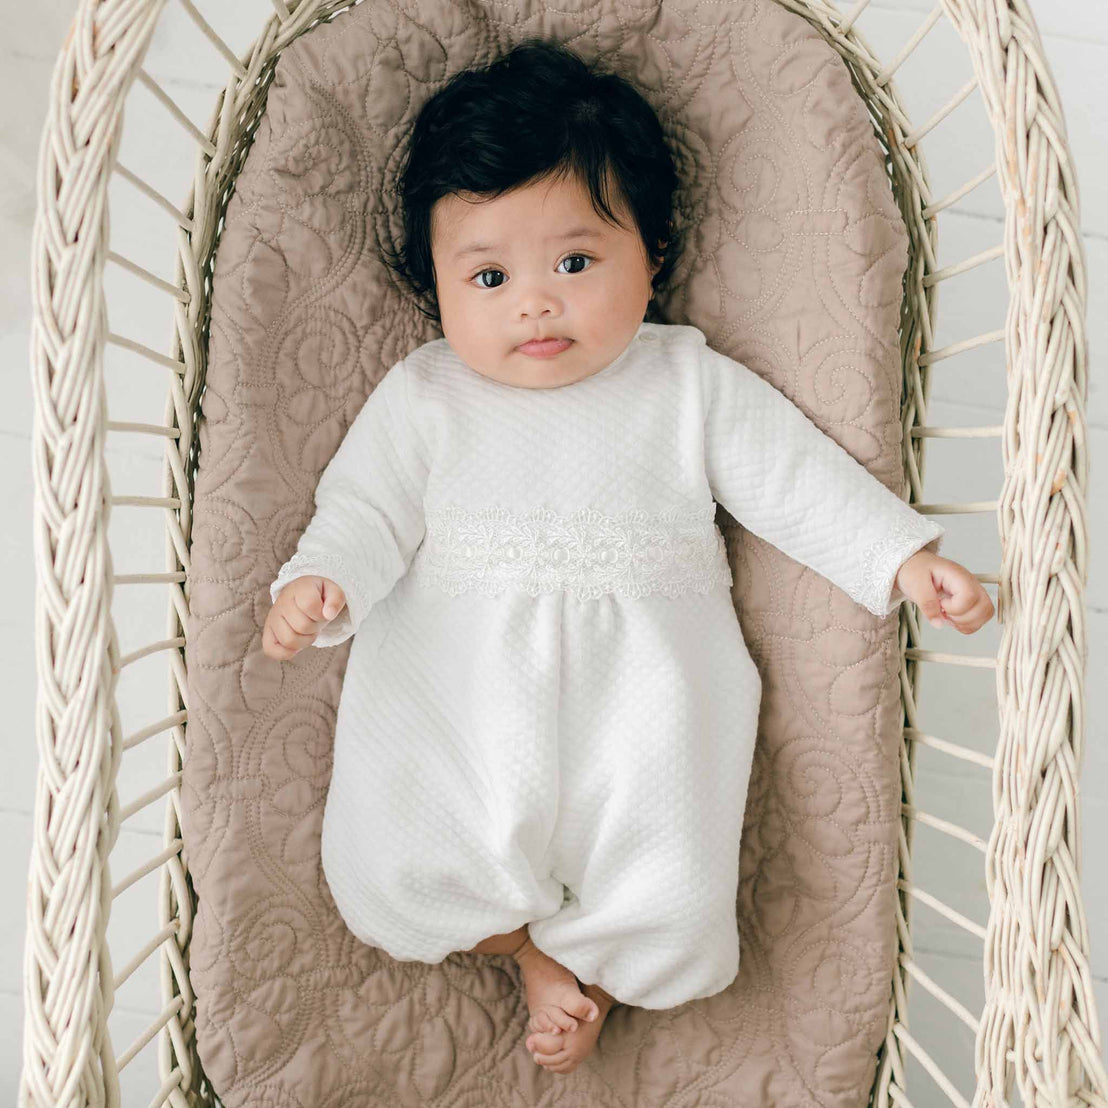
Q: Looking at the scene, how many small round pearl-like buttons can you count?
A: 1